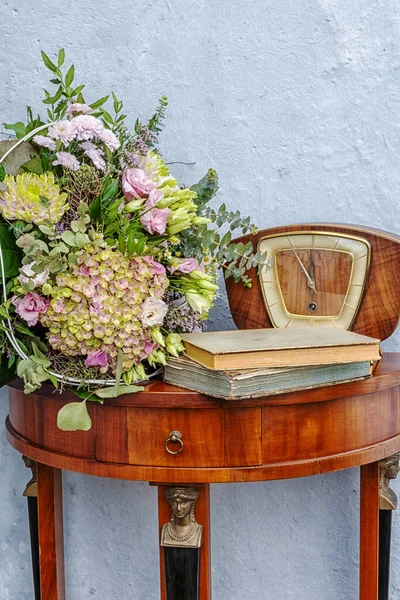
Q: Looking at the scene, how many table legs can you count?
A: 3